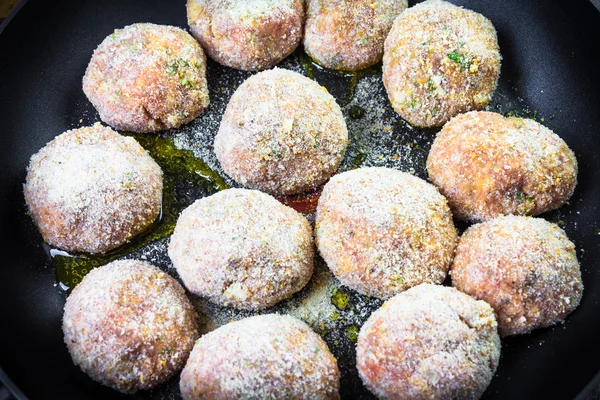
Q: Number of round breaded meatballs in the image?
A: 13